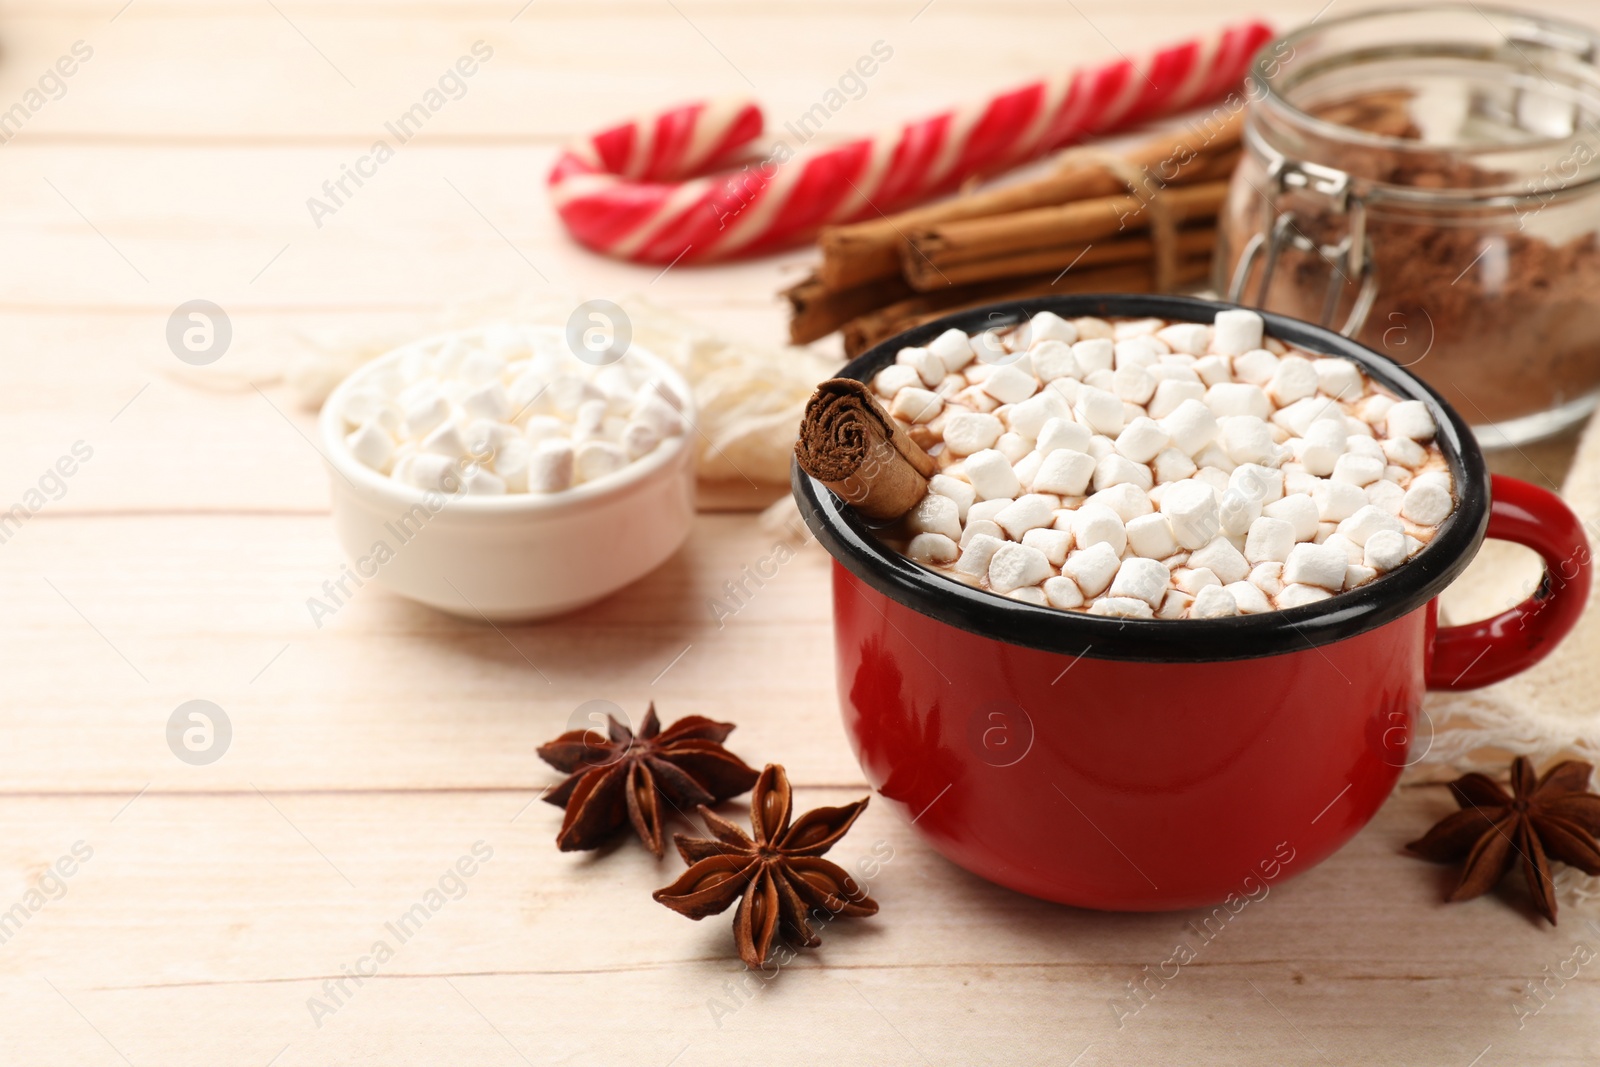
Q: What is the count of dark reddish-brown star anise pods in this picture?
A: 3